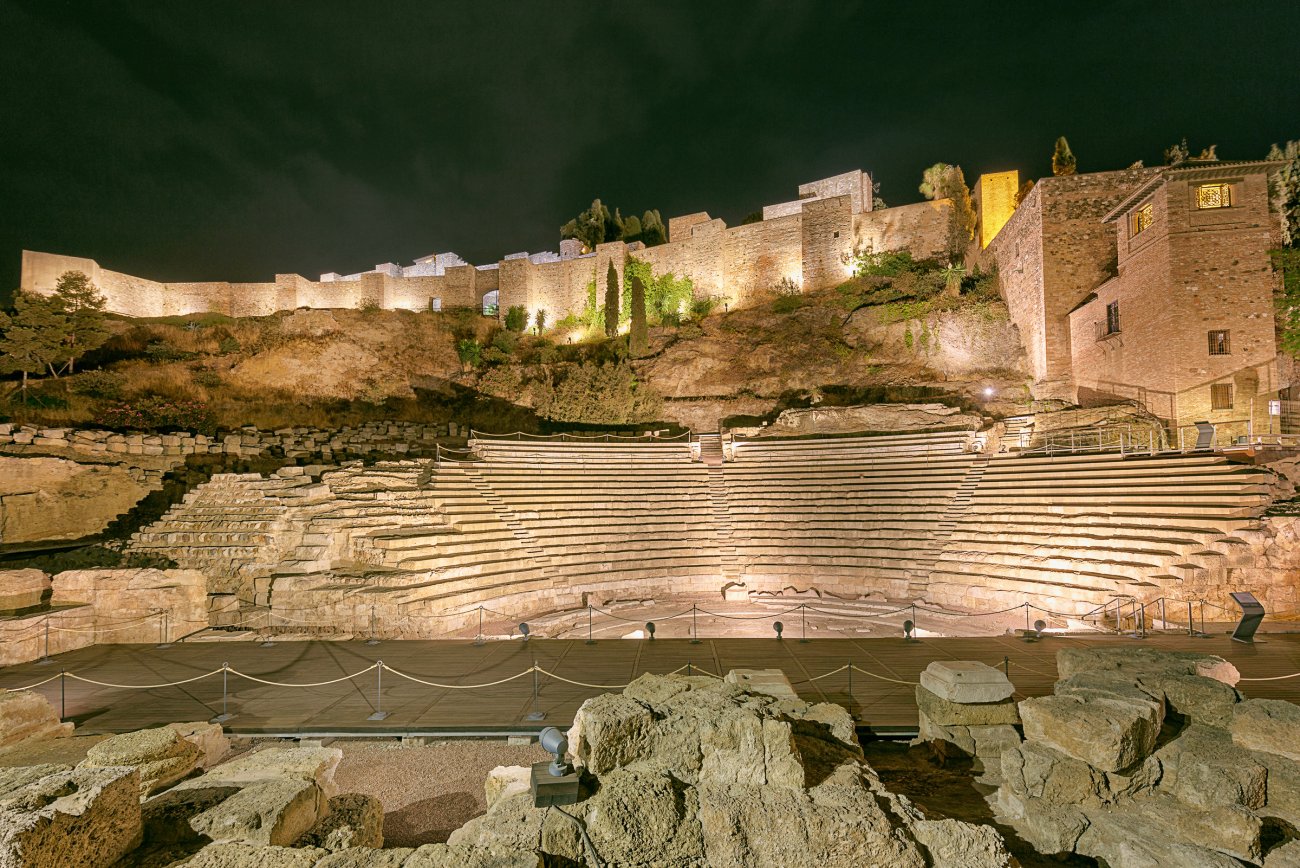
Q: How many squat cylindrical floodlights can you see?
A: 6